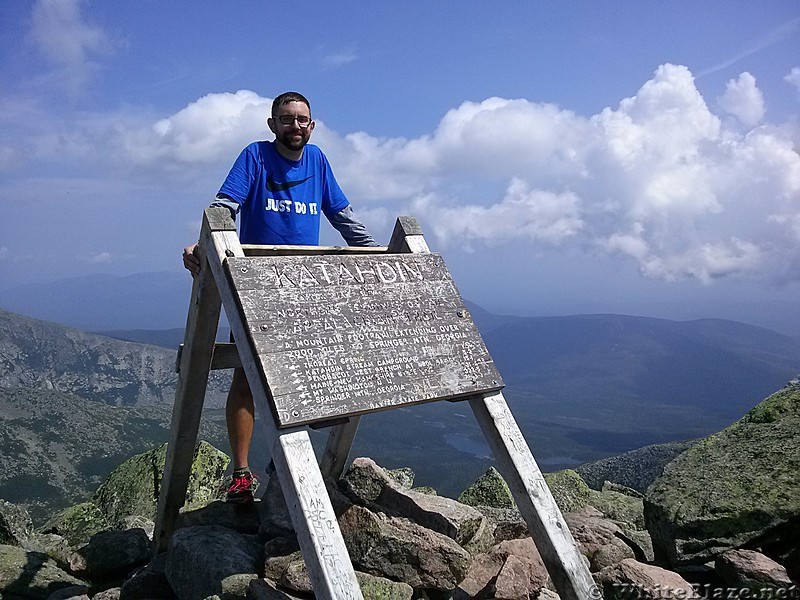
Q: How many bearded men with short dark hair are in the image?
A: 1